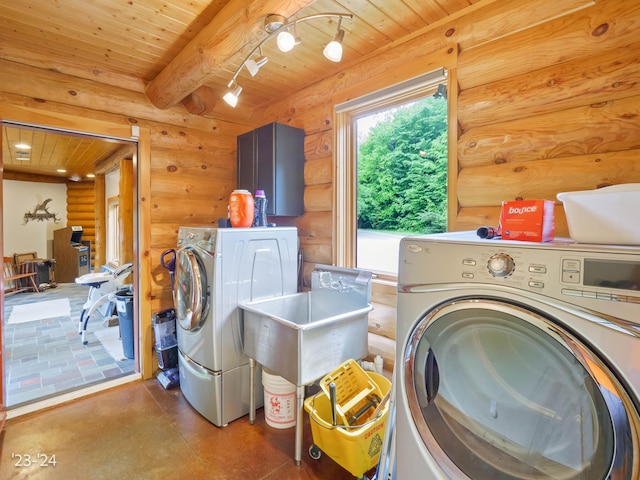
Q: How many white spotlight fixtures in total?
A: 4